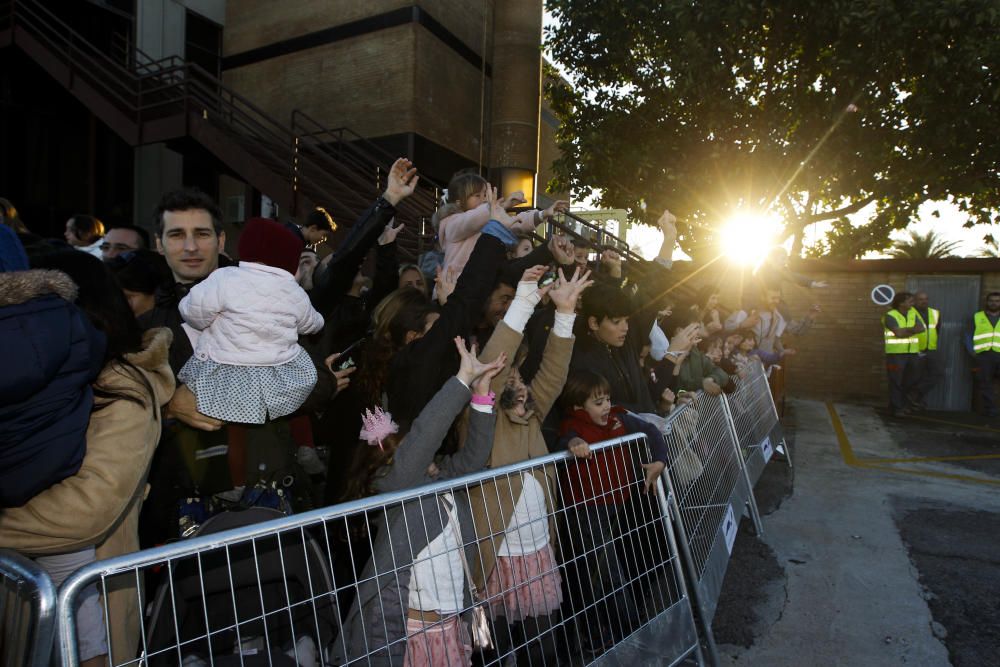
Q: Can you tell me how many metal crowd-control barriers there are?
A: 4